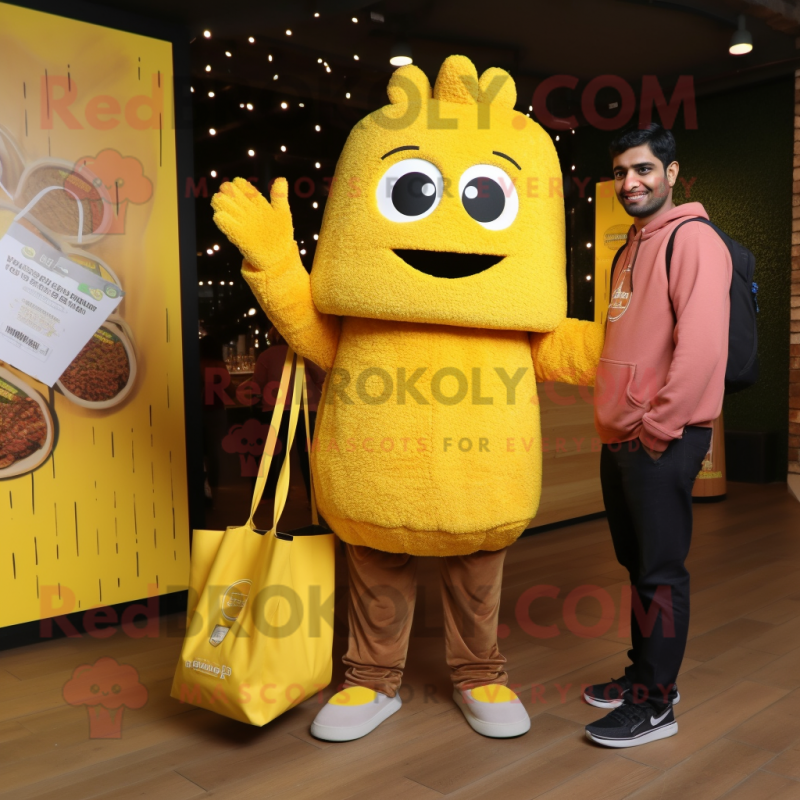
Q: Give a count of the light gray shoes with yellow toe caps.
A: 2